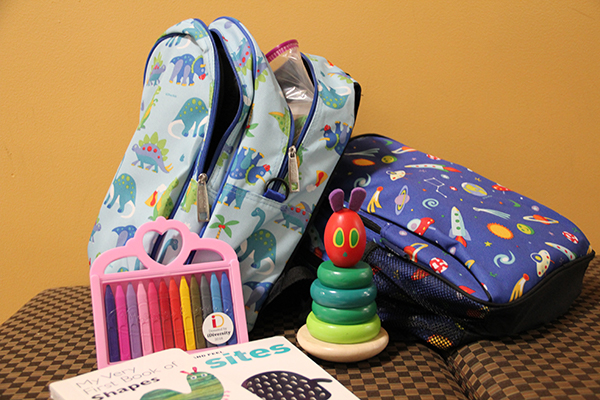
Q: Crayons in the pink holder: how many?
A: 12